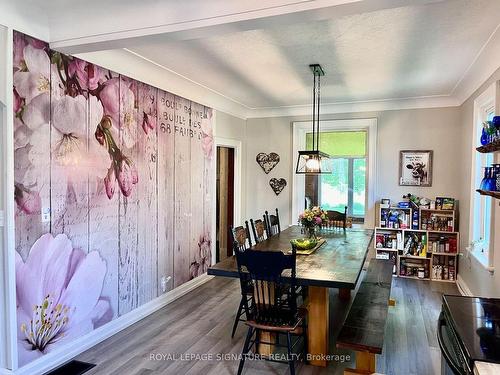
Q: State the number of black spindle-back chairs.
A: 5